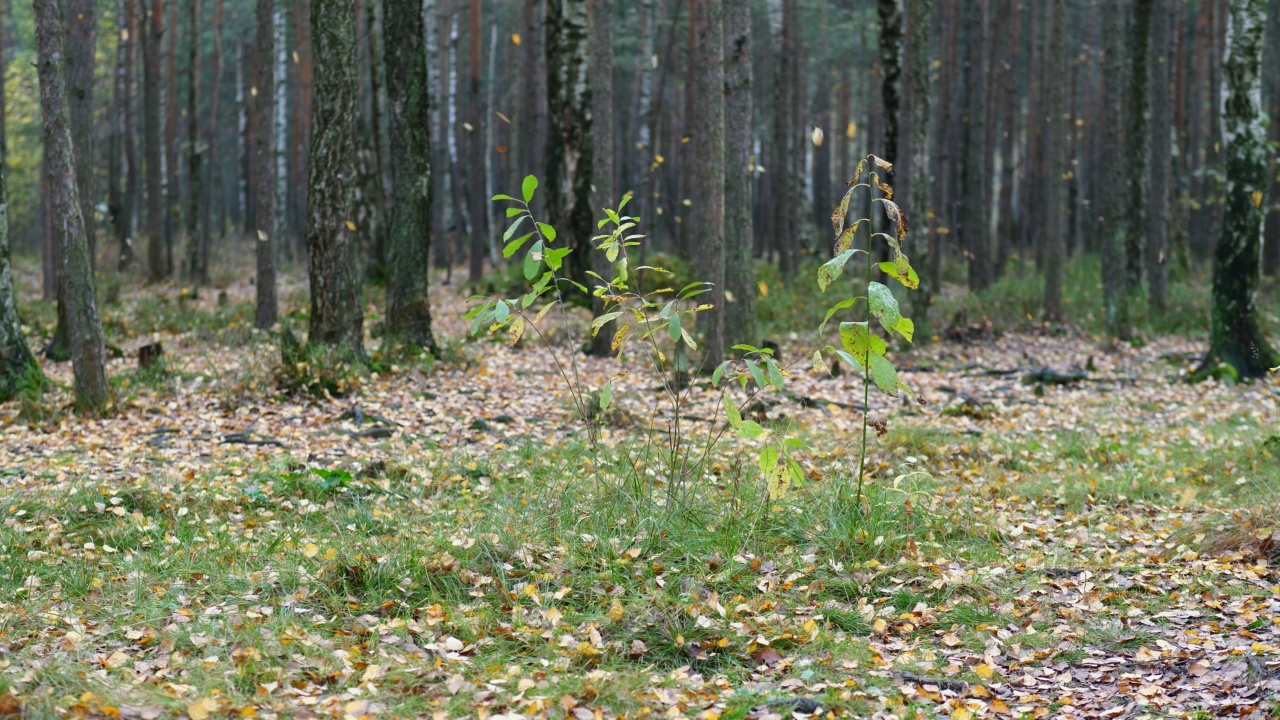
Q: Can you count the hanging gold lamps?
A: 0